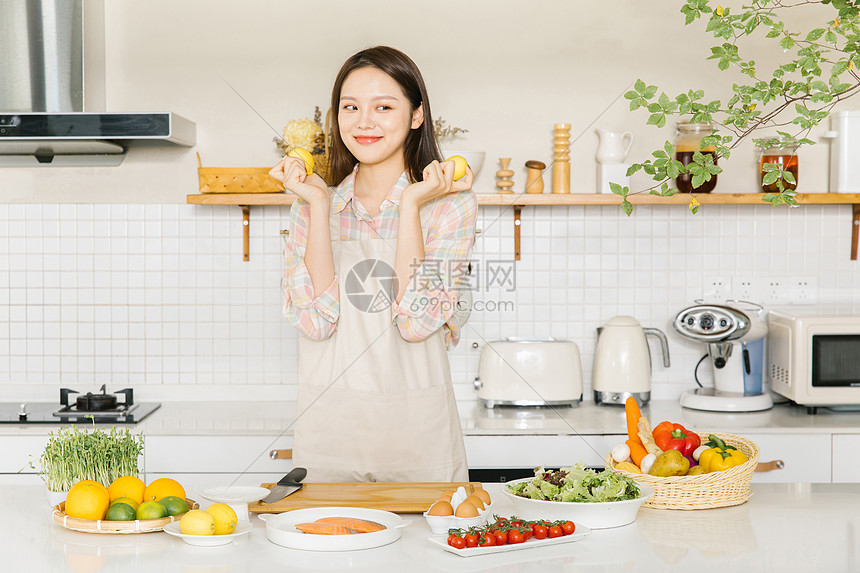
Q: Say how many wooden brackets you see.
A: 3